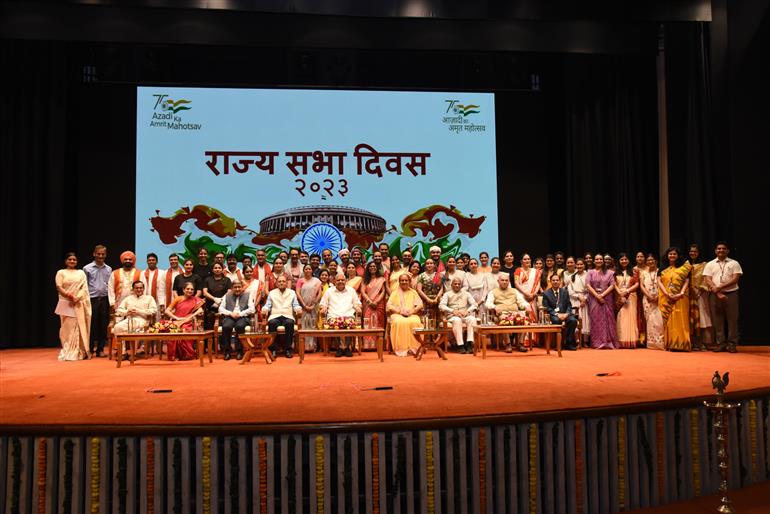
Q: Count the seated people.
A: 9